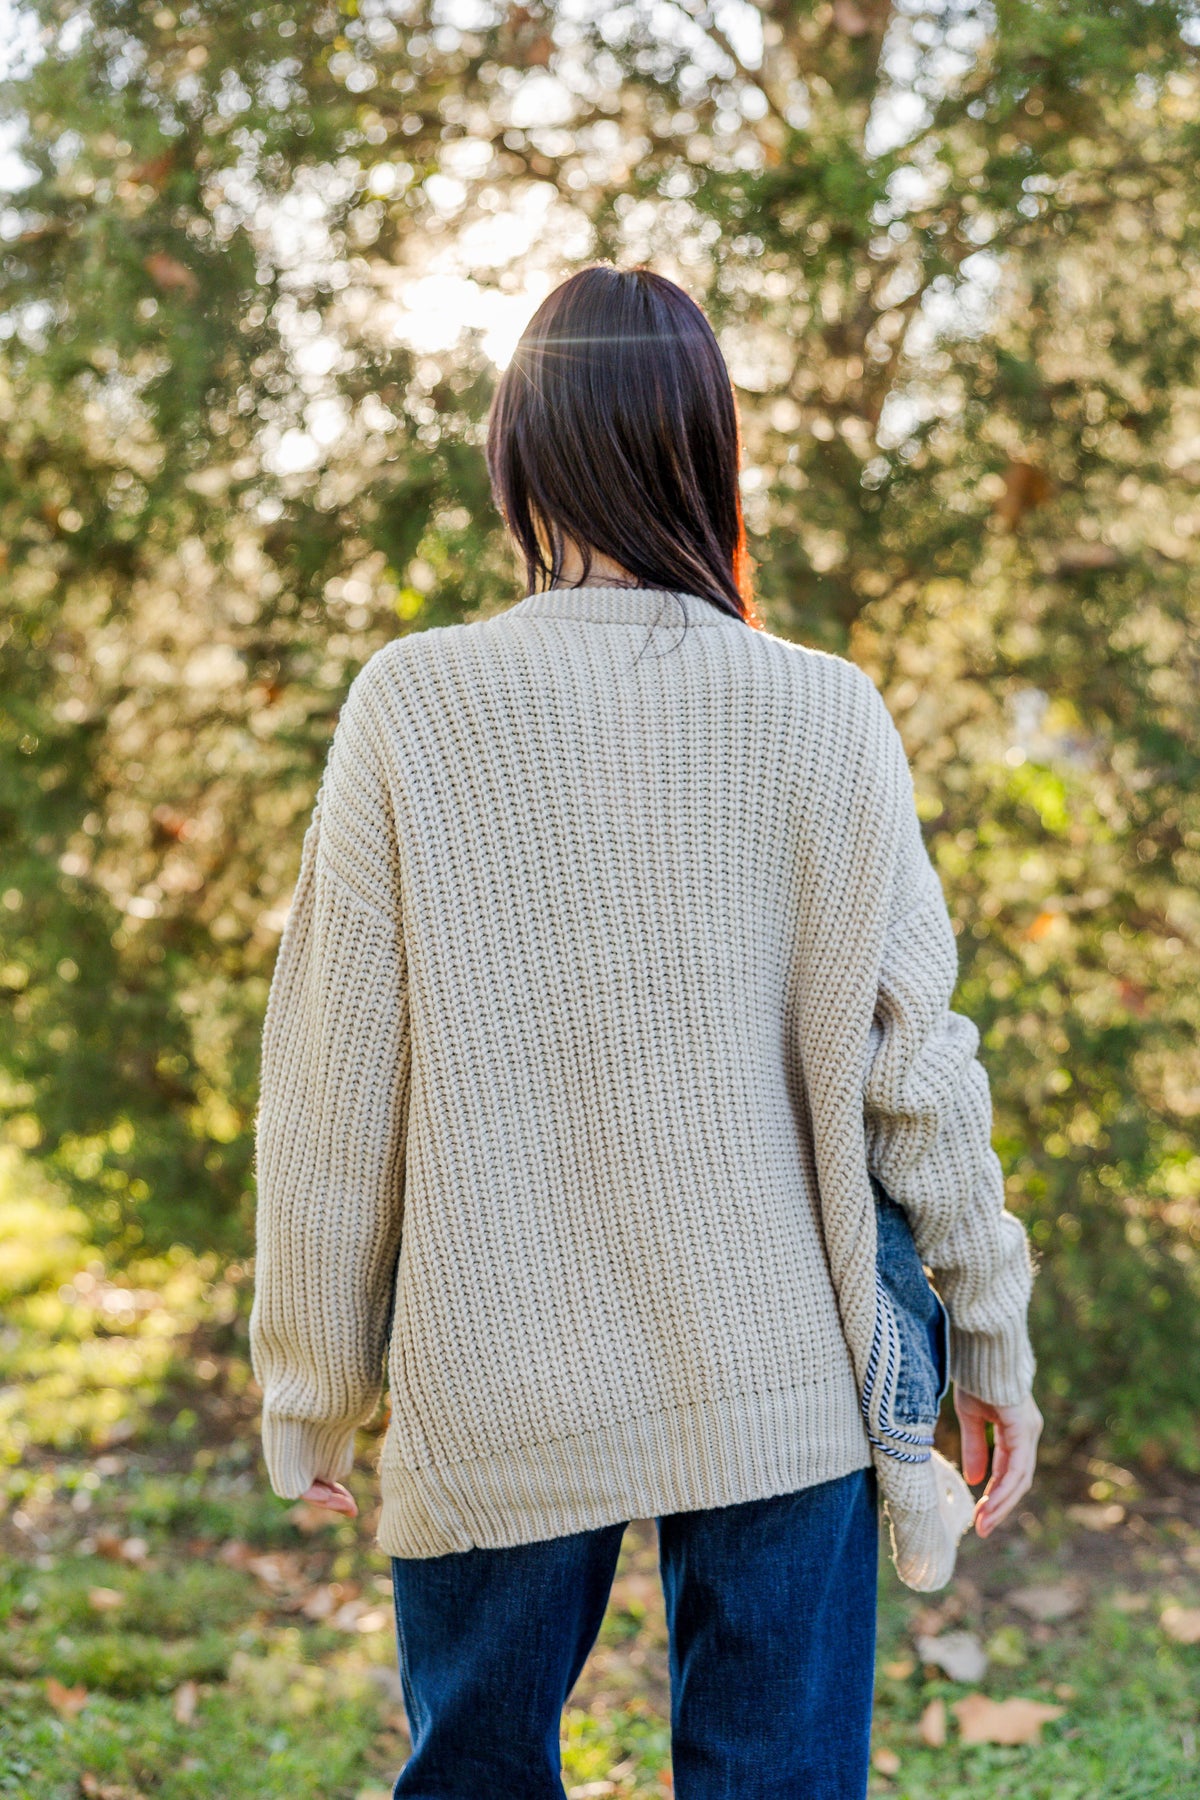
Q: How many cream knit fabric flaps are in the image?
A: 1